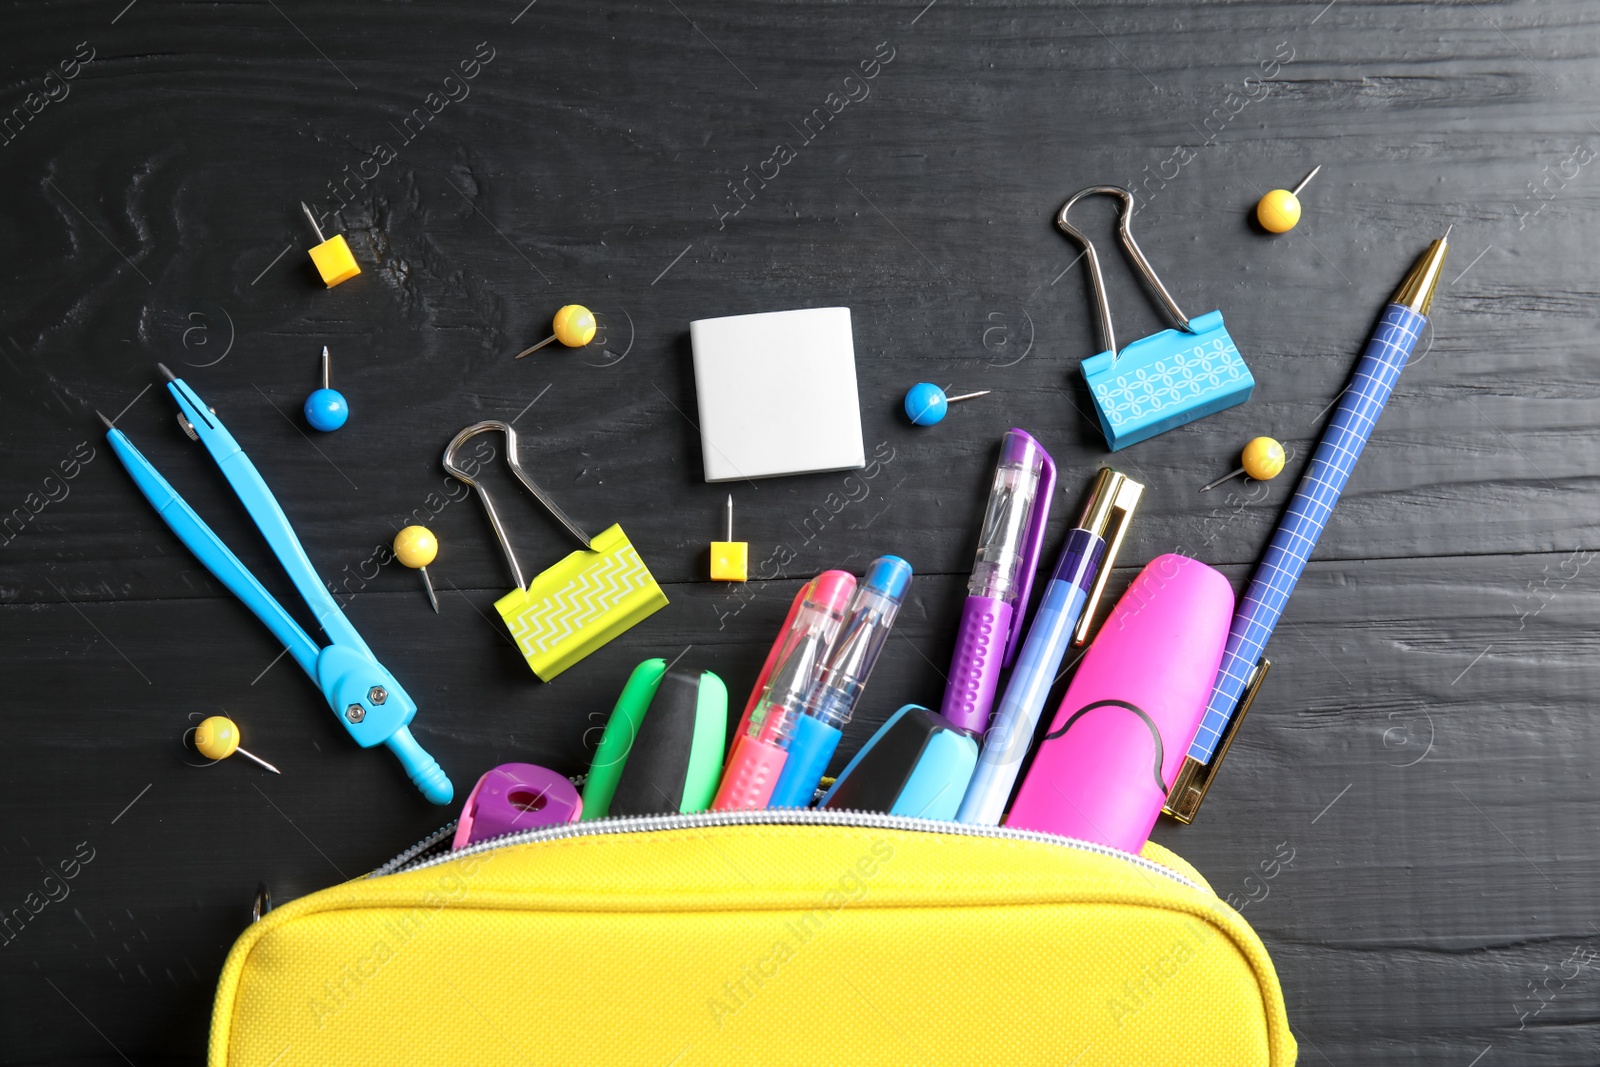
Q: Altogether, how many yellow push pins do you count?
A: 7